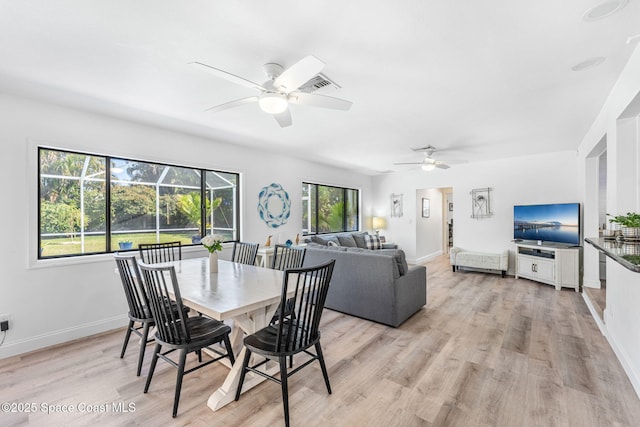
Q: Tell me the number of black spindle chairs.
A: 6